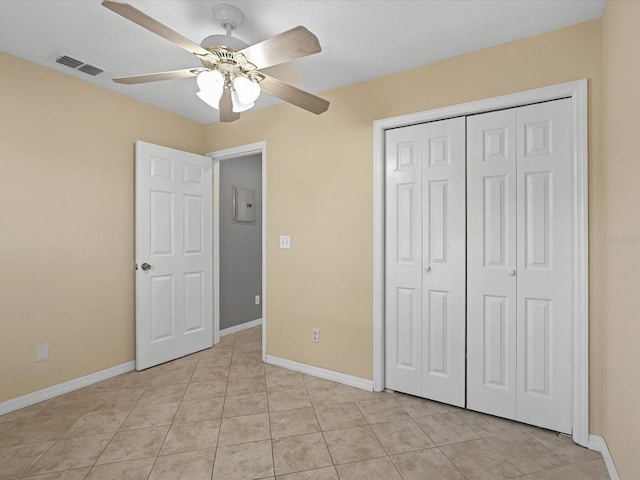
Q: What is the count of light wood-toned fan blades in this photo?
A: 5